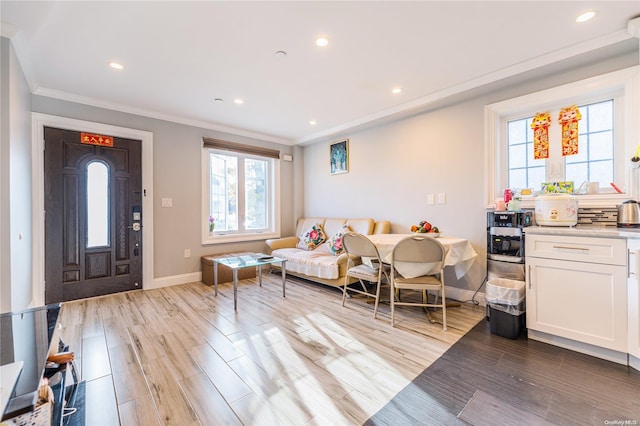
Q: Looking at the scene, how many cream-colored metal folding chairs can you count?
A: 2